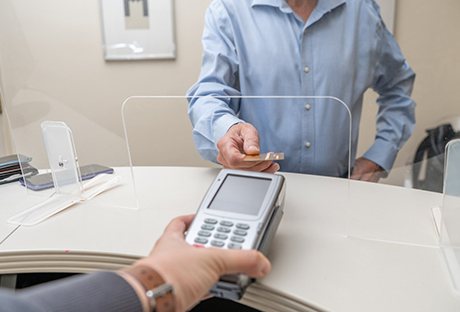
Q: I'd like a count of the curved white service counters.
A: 1